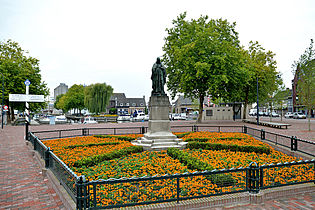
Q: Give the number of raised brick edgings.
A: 1